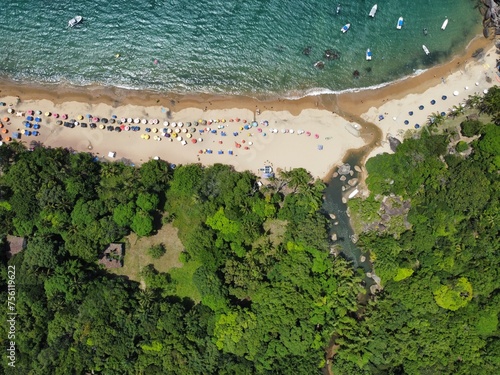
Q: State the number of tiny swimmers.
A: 2